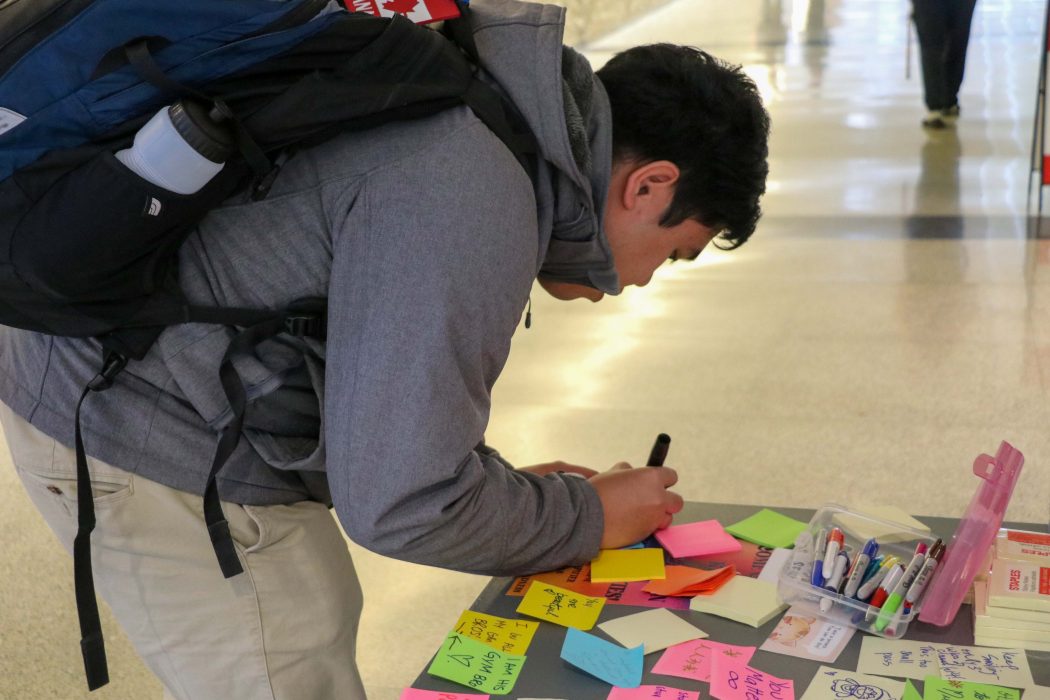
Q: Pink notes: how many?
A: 5